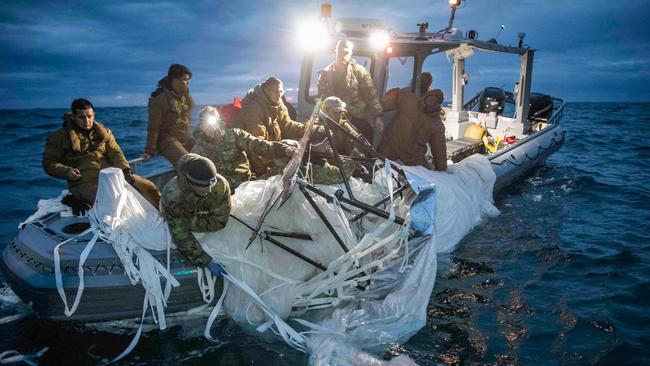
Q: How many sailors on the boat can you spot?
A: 9